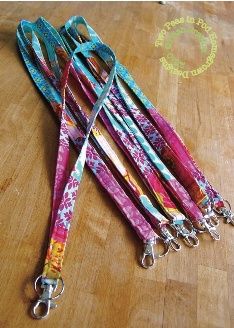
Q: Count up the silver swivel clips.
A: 7